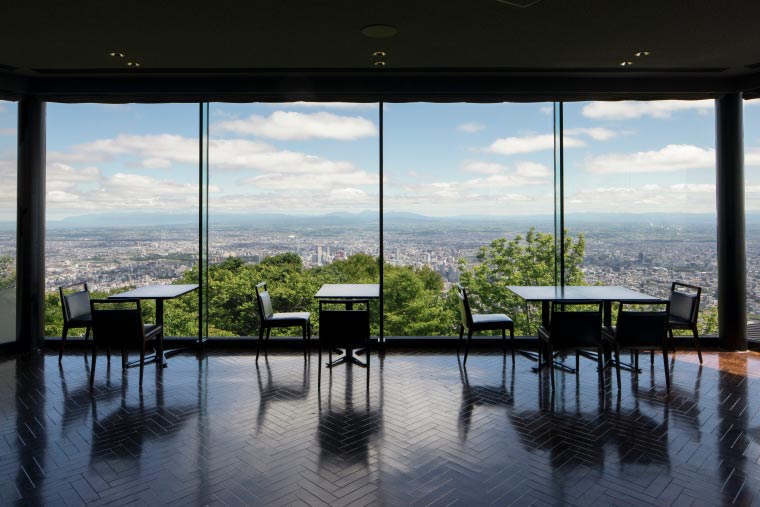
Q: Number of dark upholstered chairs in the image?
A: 8